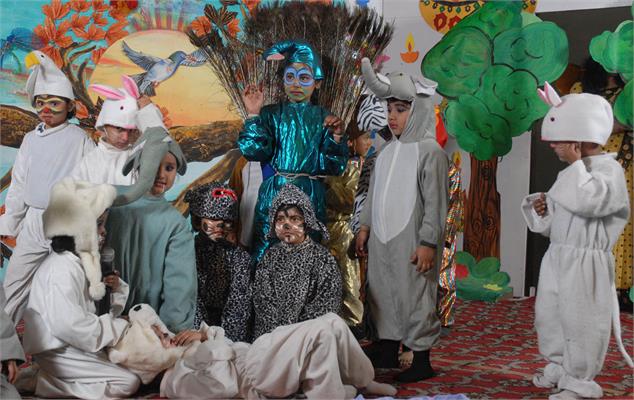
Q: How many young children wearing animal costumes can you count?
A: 11